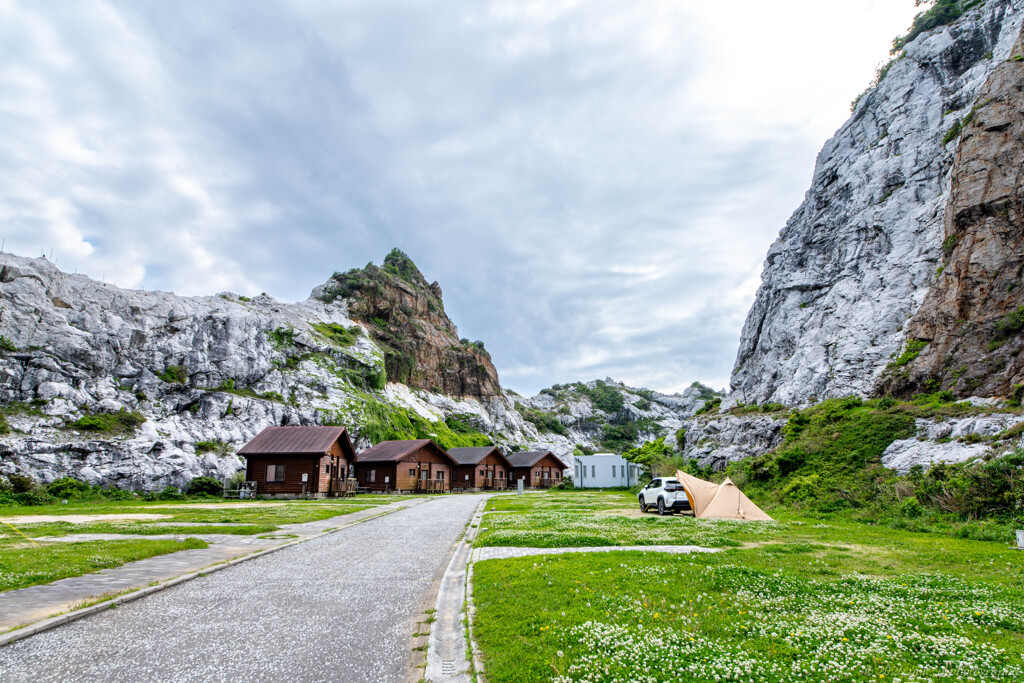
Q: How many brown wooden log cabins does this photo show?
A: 4